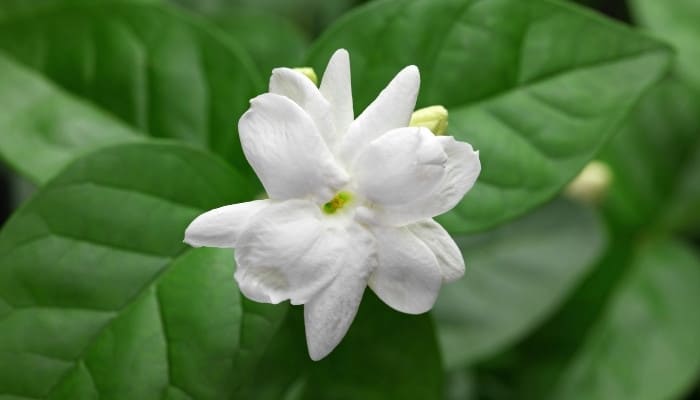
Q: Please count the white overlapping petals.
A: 11